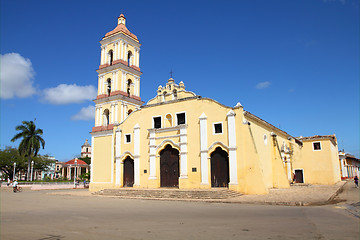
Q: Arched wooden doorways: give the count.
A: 3